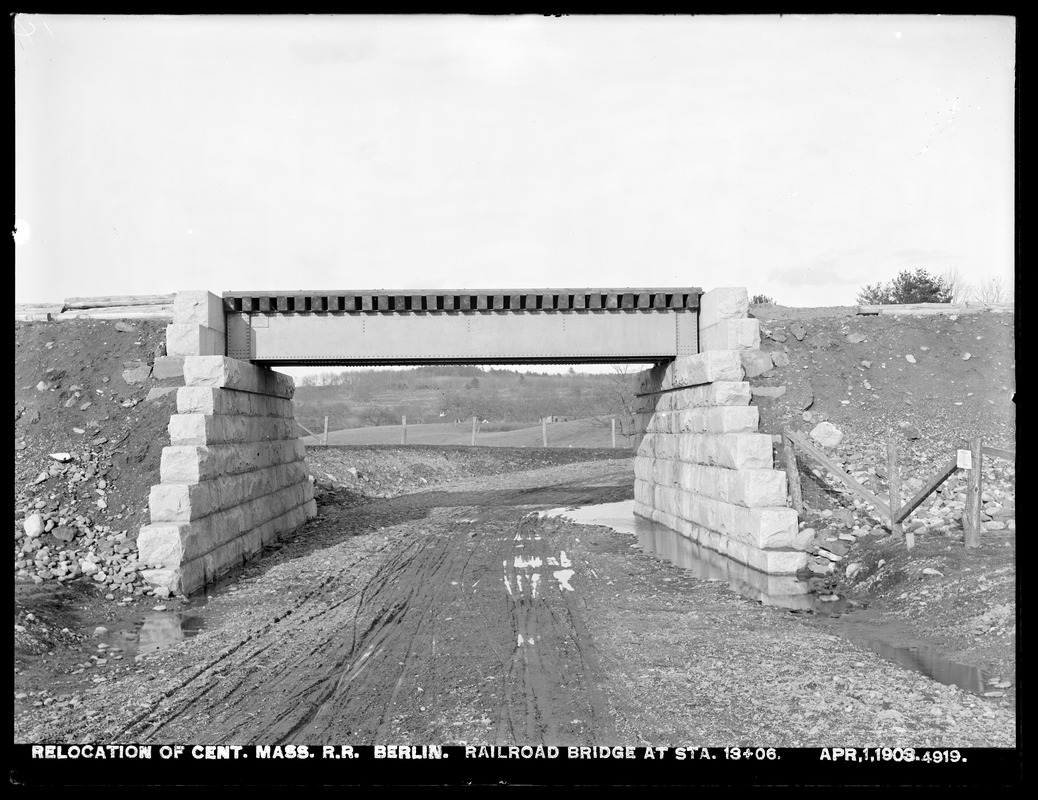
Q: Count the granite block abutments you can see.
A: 2